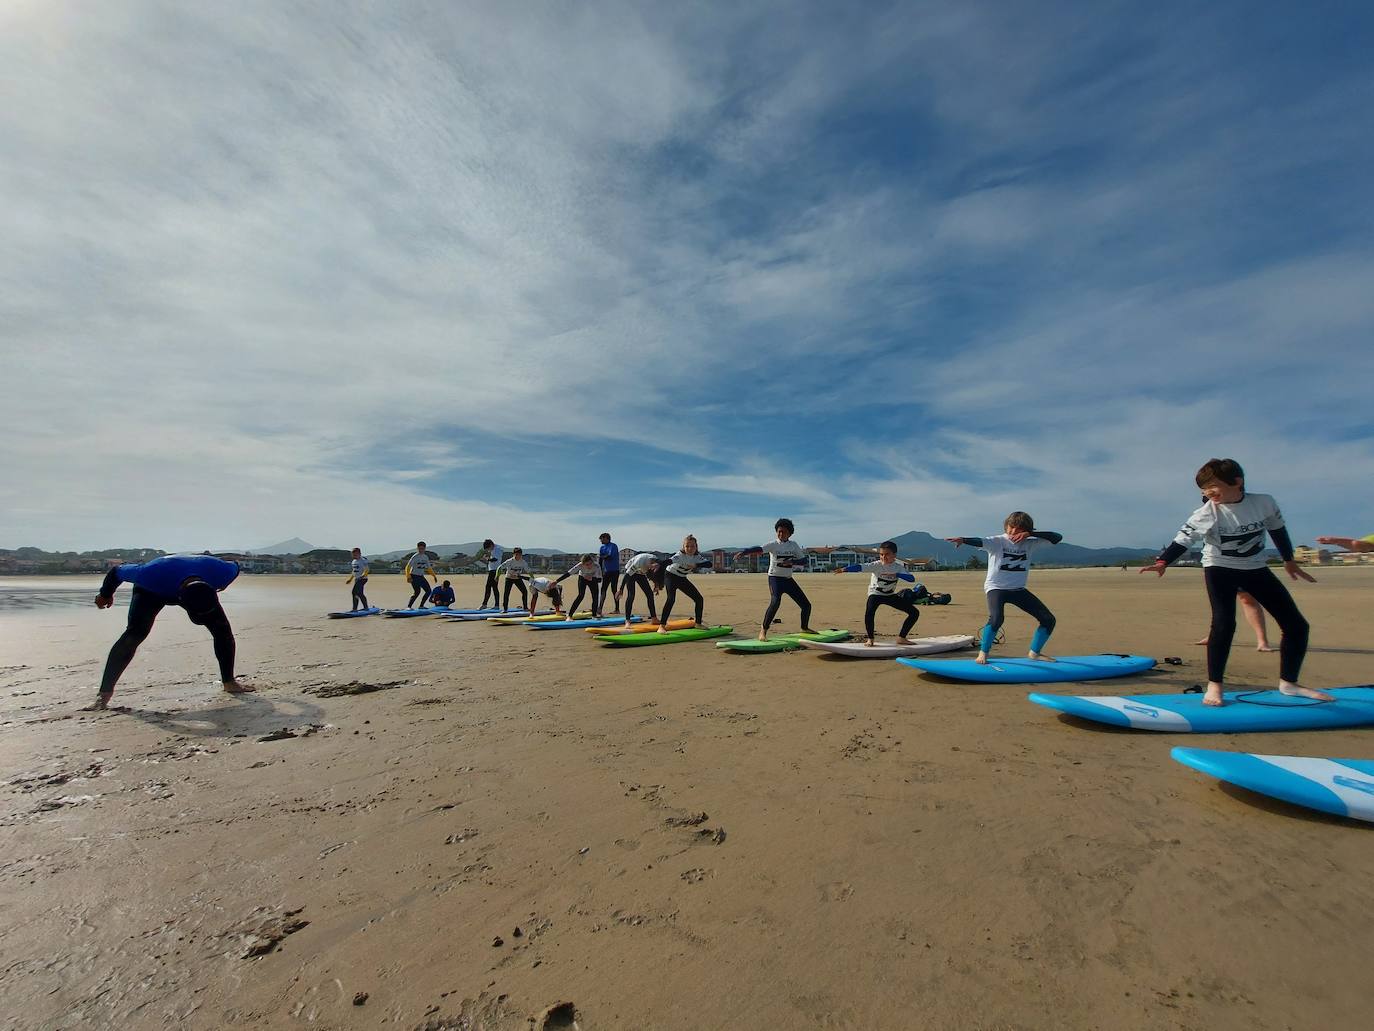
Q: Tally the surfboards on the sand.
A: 13